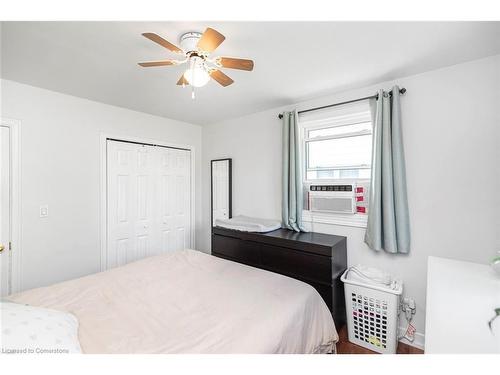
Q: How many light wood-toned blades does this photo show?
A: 6